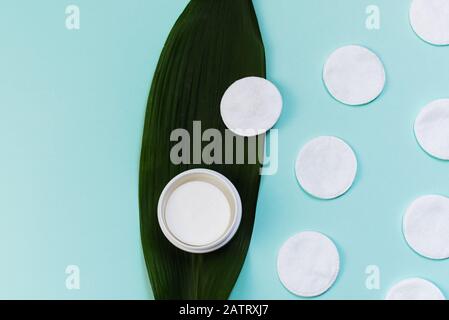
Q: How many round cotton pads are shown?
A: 8